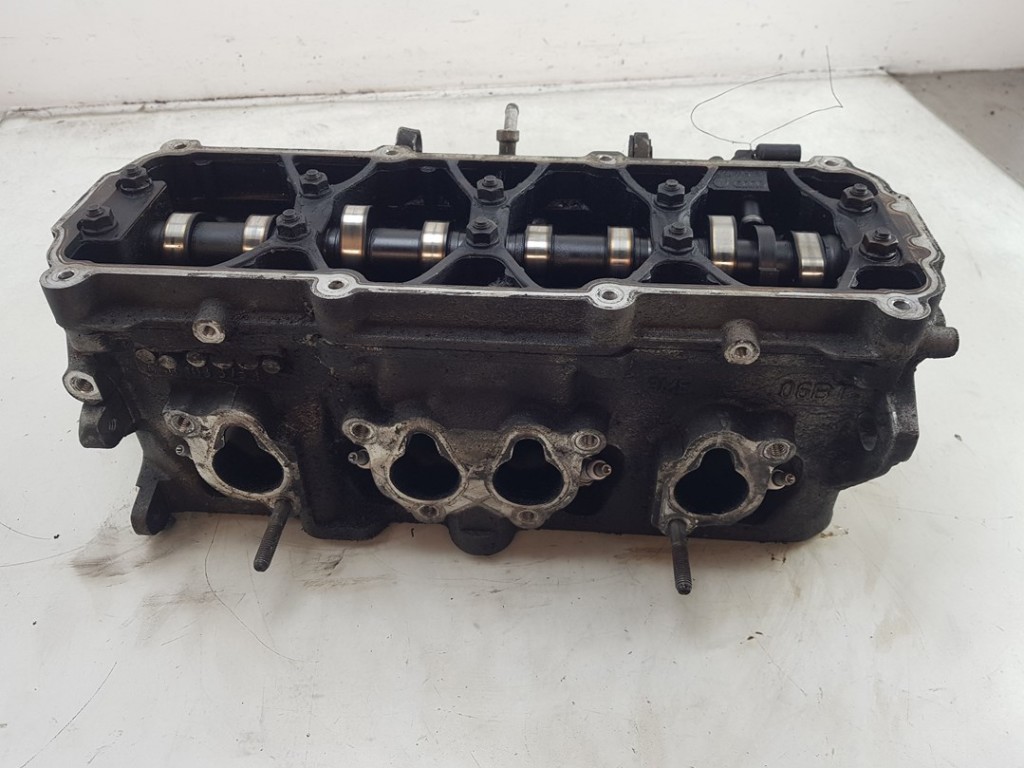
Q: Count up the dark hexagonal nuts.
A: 10